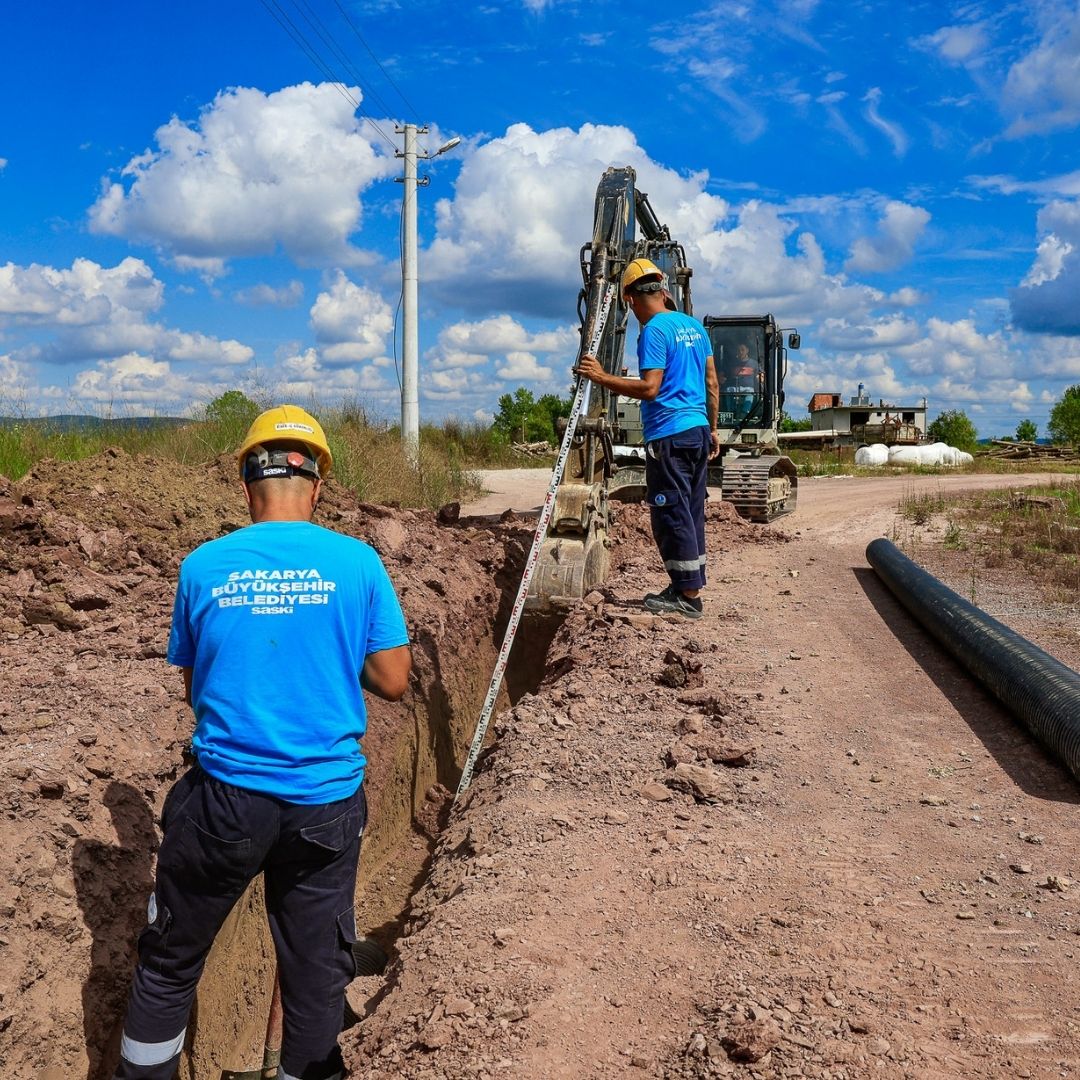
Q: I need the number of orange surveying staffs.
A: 0